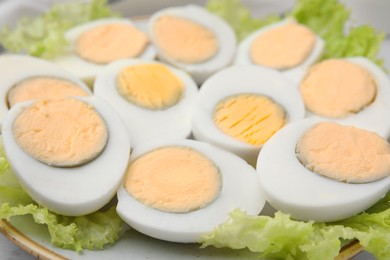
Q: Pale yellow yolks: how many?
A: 8